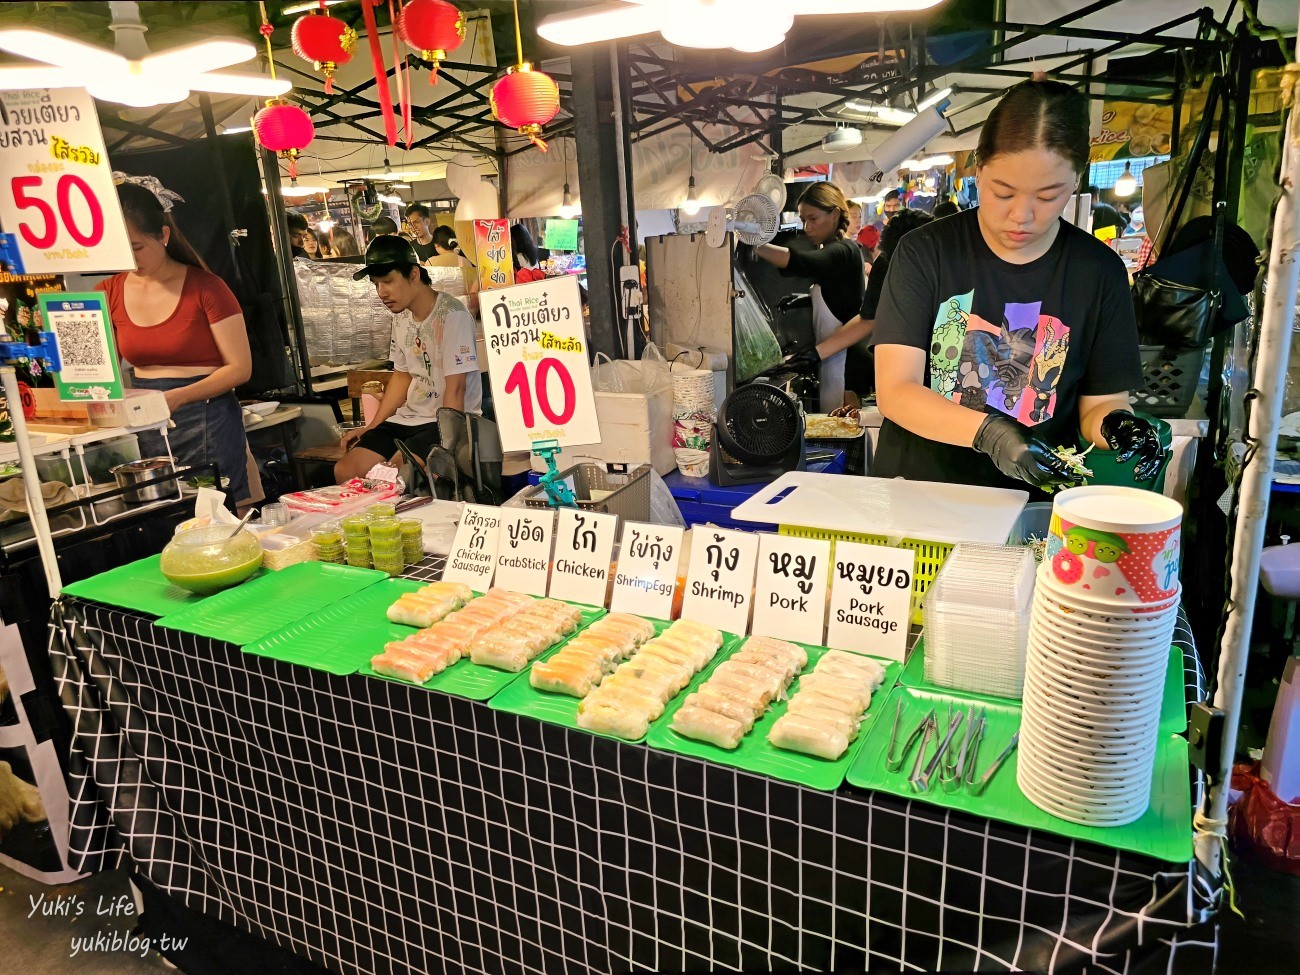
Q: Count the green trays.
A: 8